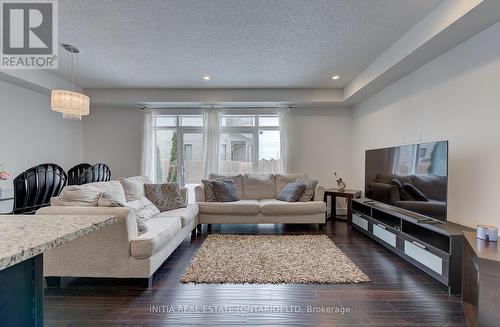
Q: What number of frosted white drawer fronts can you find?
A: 3